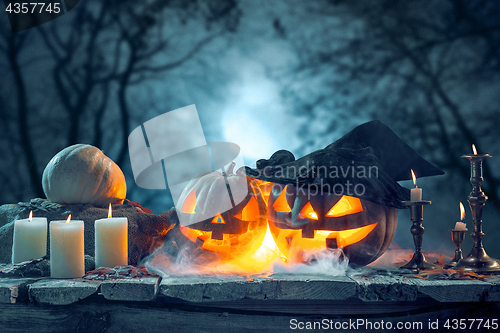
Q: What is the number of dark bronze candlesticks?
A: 3